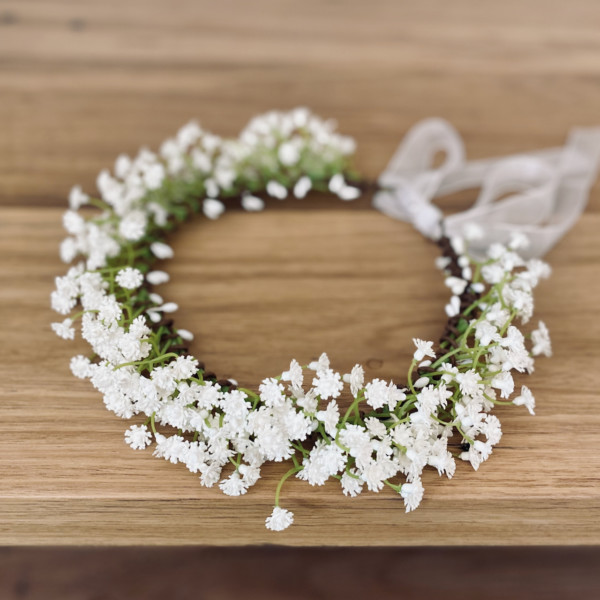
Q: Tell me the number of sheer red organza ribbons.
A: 0